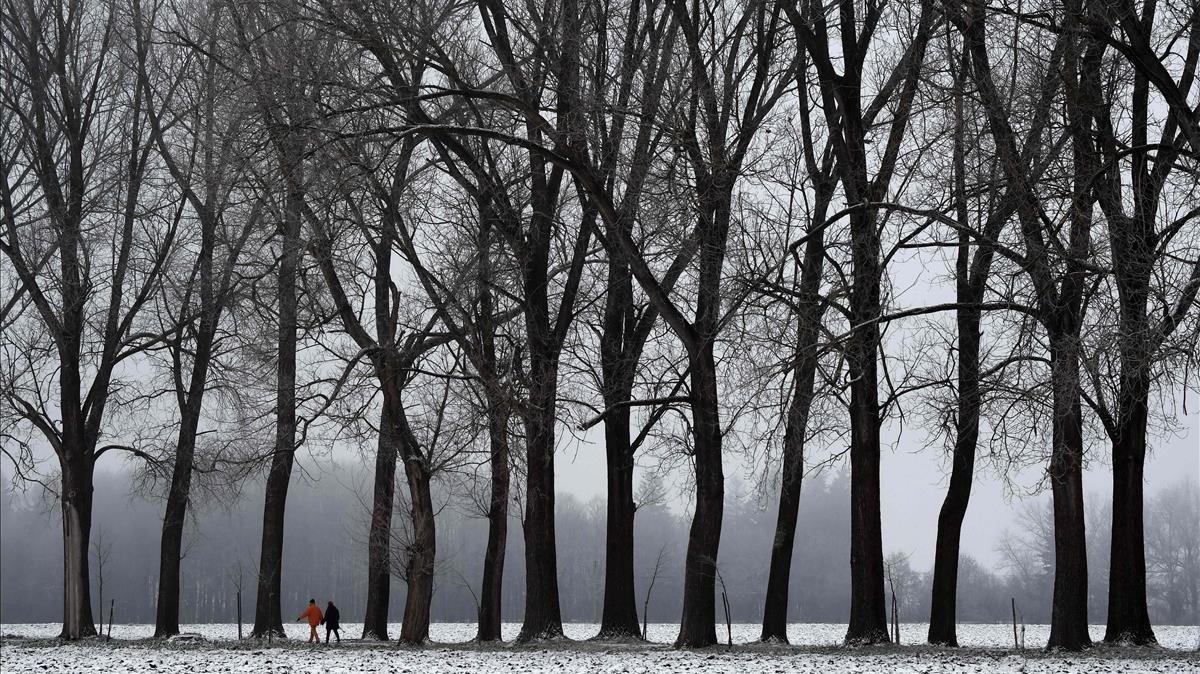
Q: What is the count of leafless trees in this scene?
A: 14